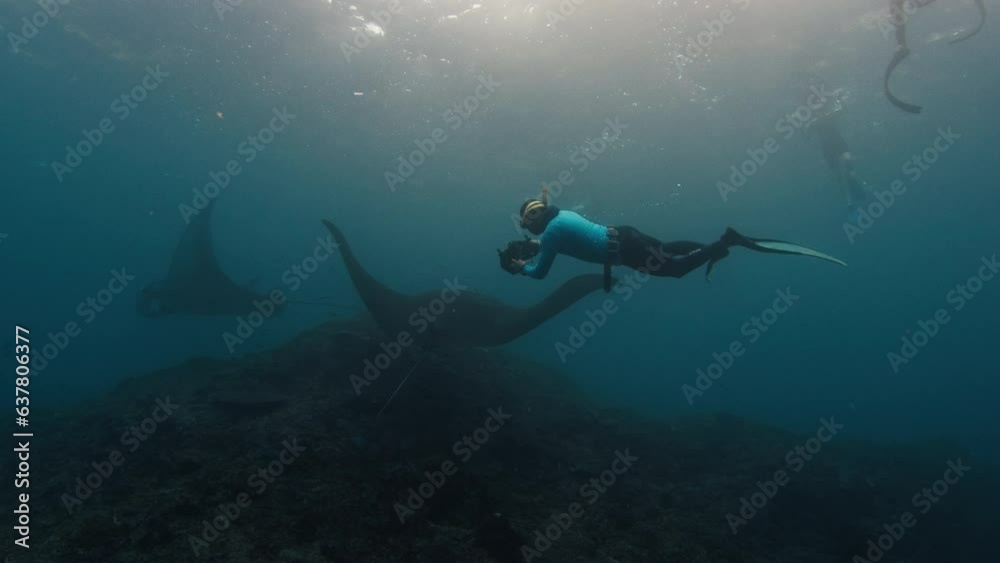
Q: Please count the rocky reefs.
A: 1